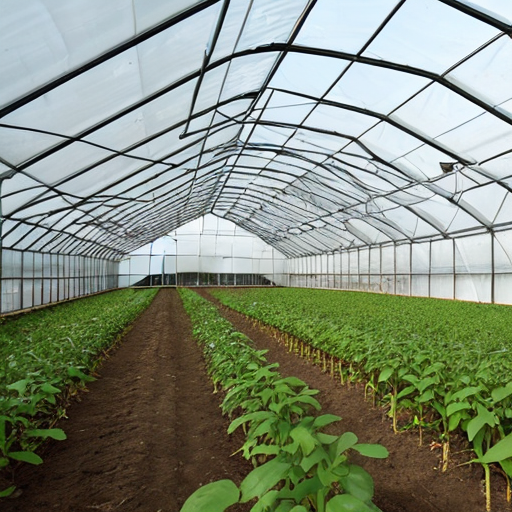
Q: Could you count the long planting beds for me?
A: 3